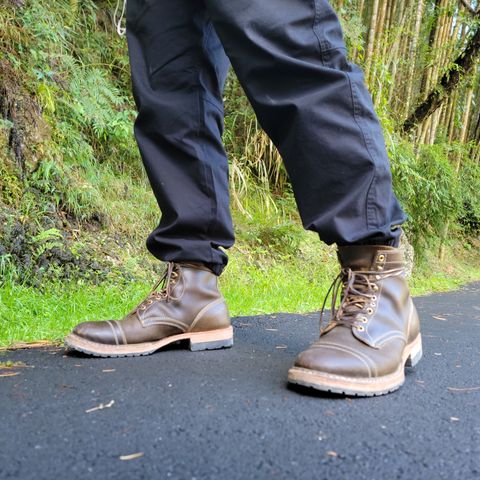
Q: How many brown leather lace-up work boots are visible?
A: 2